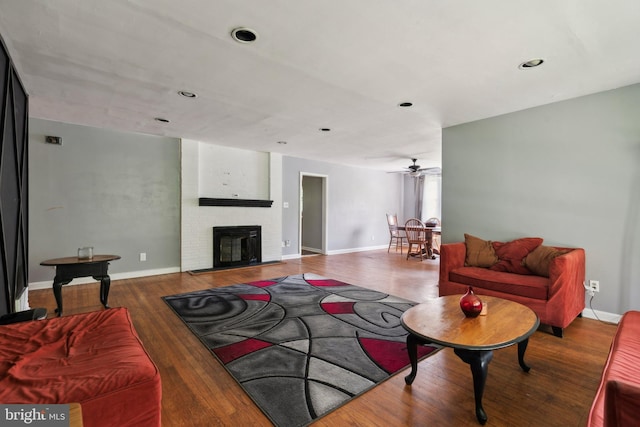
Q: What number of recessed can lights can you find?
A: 7